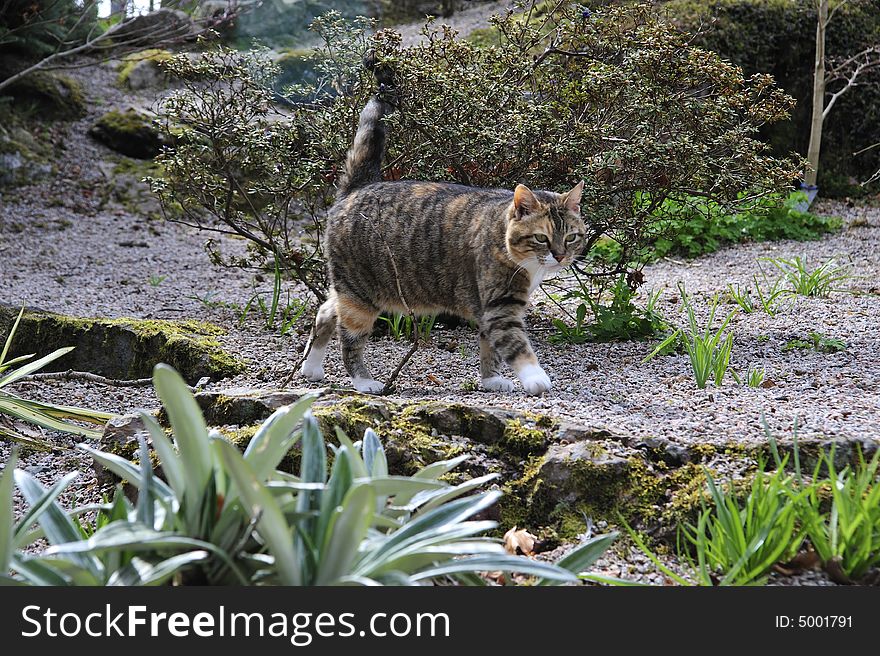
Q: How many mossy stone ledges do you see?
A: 2